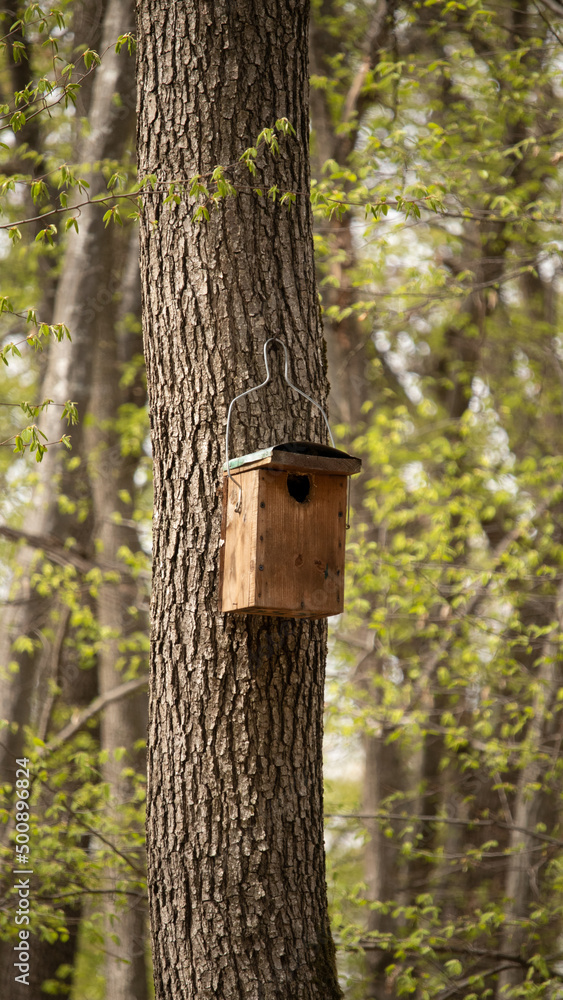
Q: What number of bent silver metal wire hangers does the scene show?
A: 1